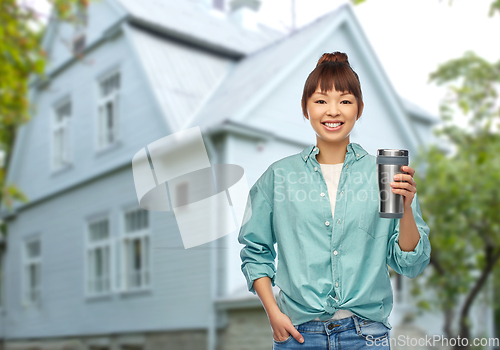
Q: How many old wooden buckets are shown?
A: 0